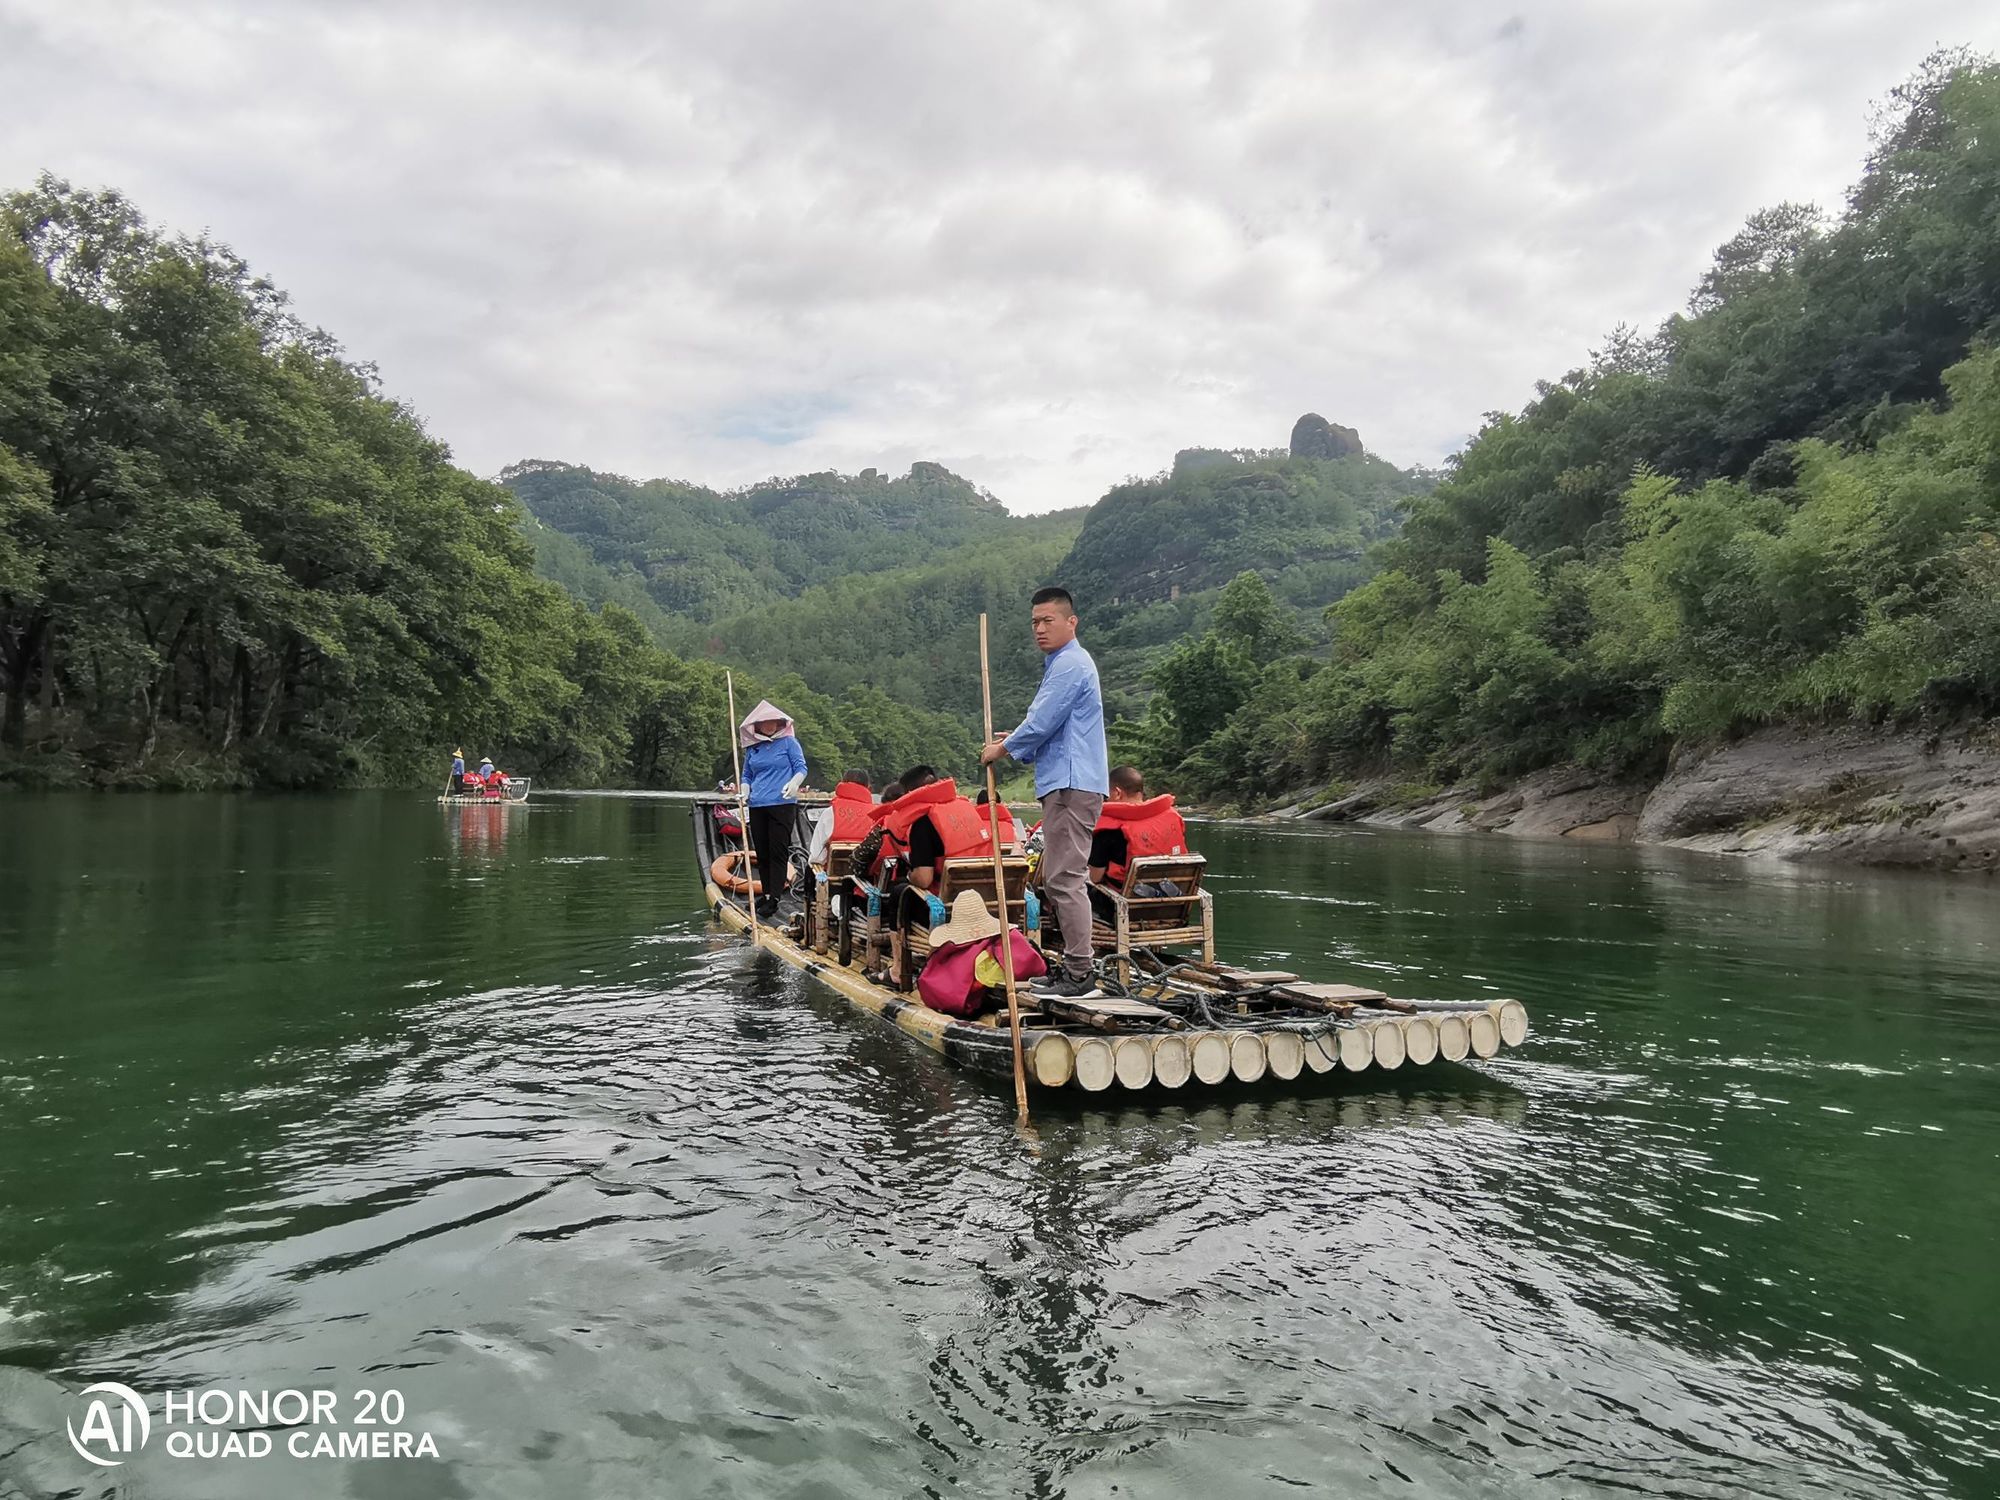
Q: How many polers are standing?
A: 4